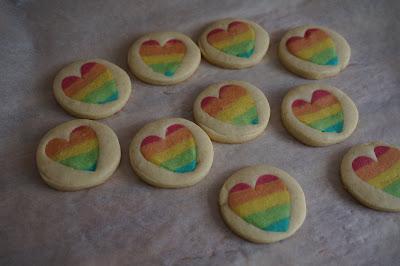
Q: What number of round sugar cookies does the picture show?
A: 10